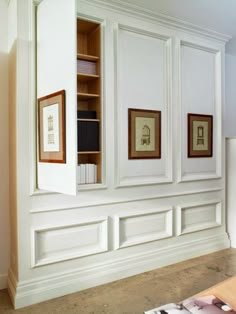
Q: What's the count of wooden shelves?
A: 5